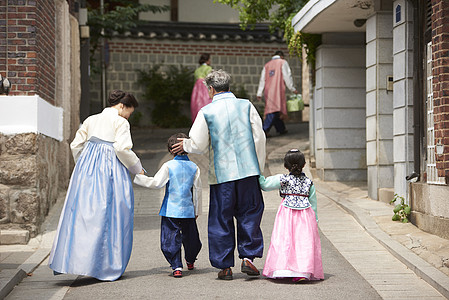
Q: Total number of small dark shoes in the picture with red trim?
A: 2